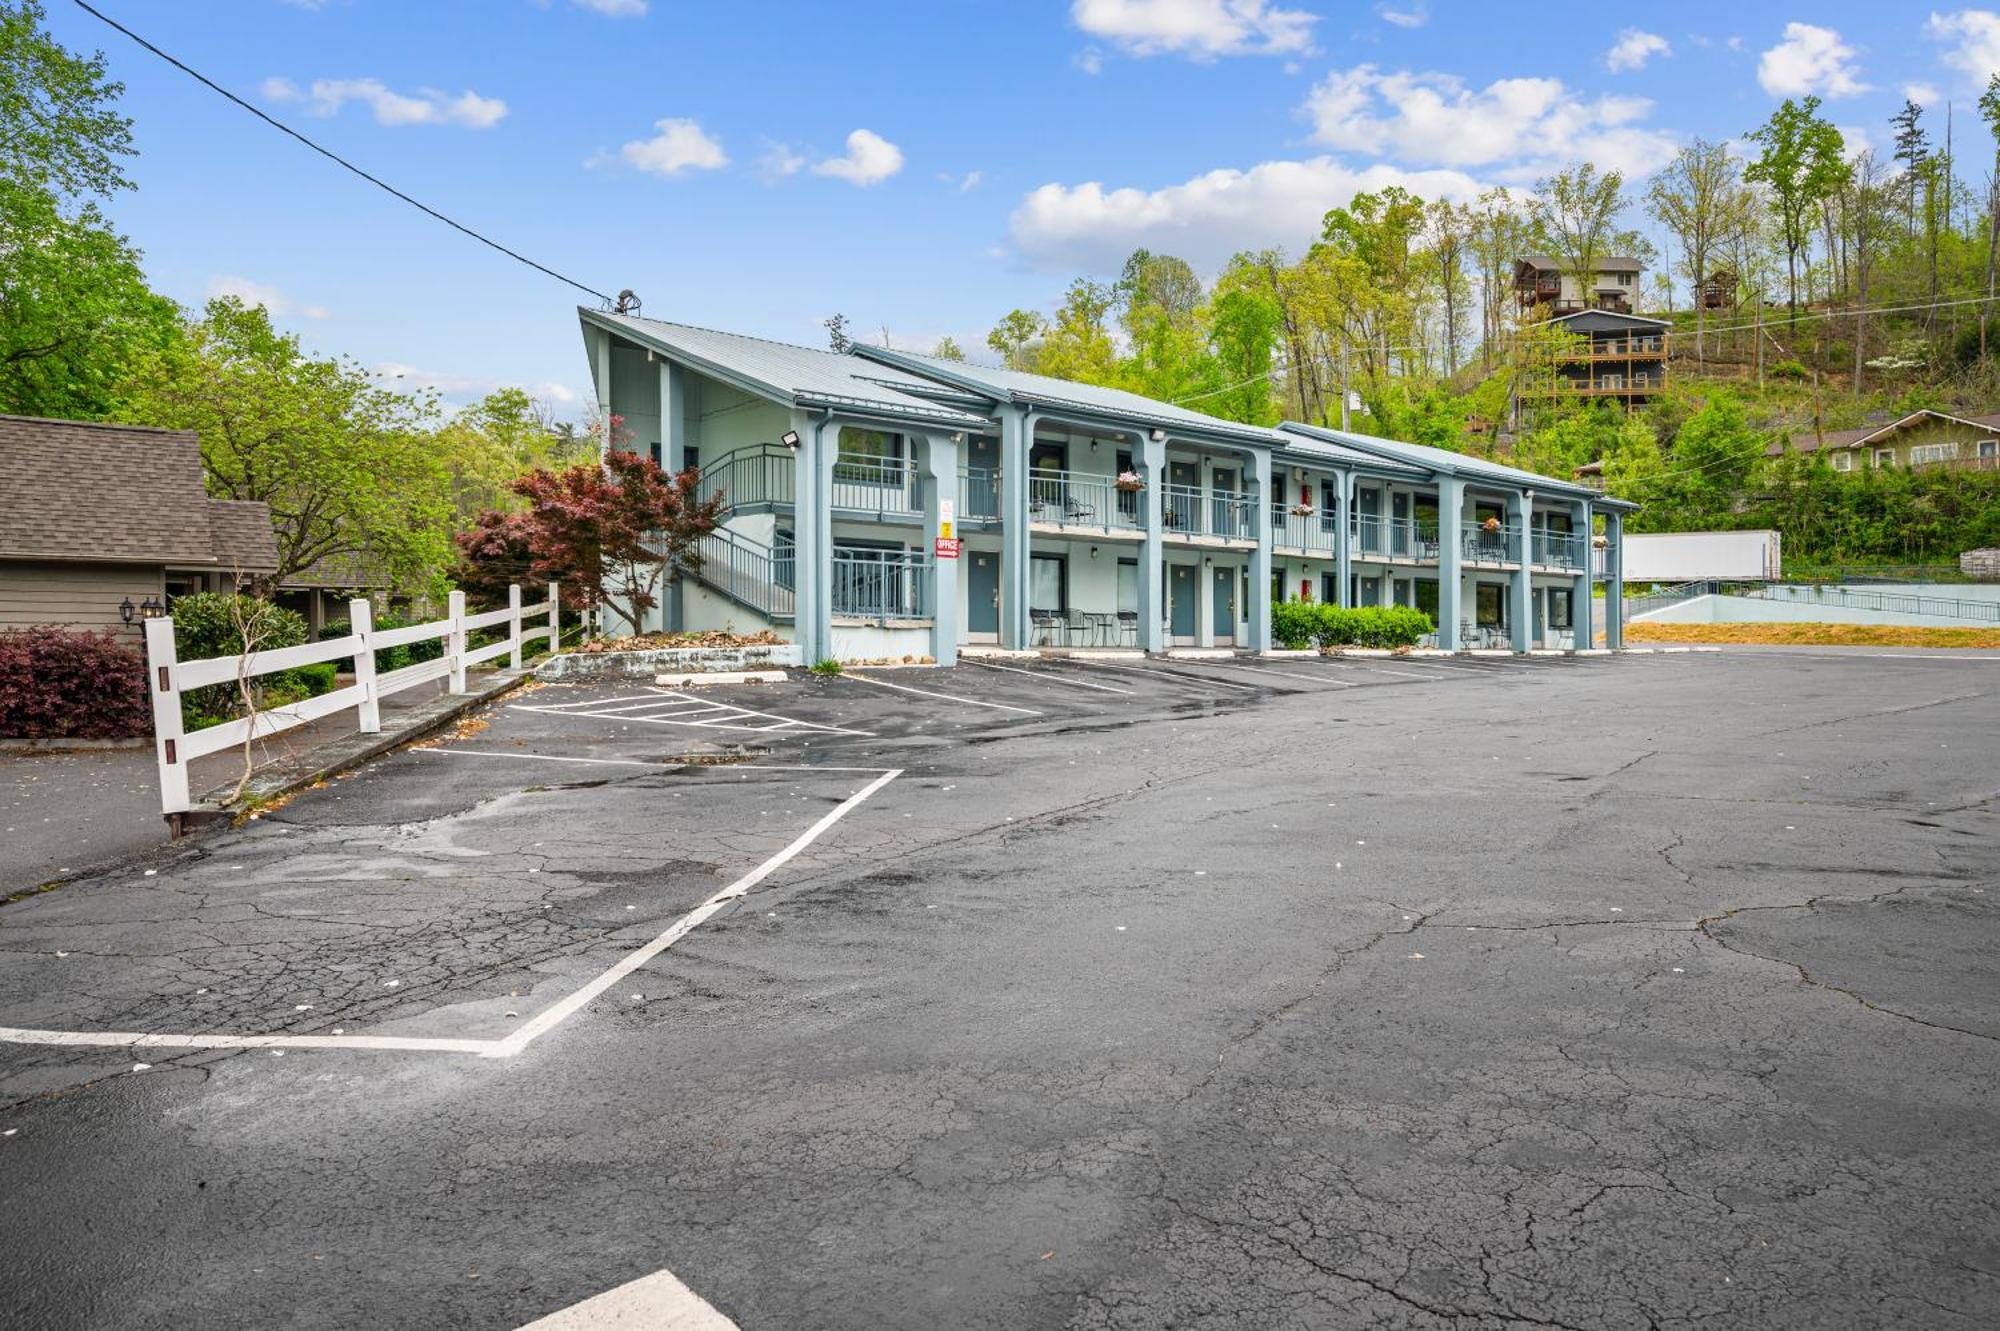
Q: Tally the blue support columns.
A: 11